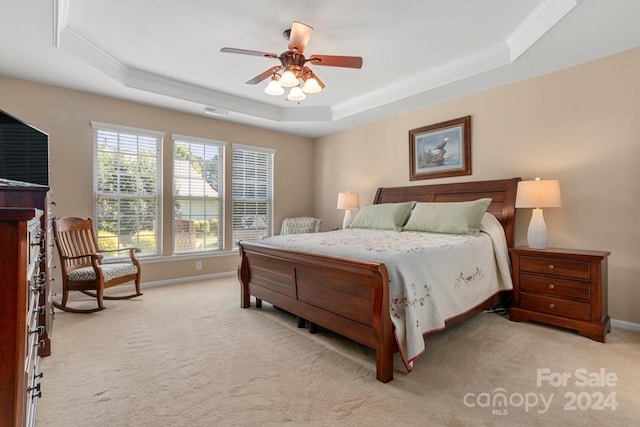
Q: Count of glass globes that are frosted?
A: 4